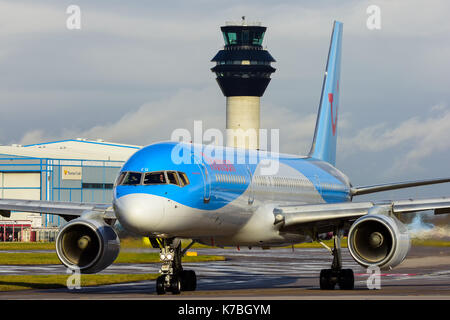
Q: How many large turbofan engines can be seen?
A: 2